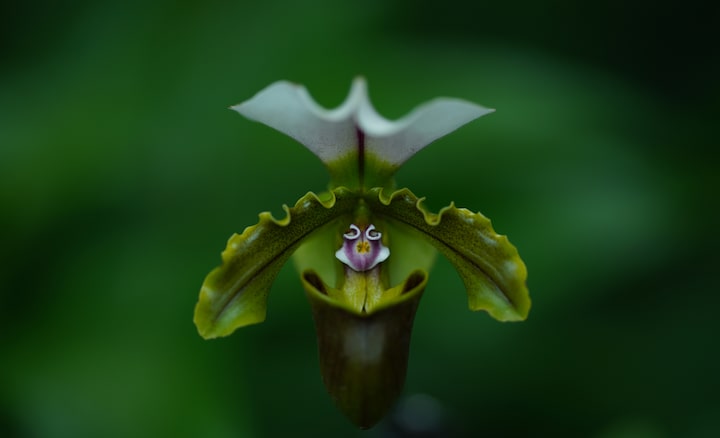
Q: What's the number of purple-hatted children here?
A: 0